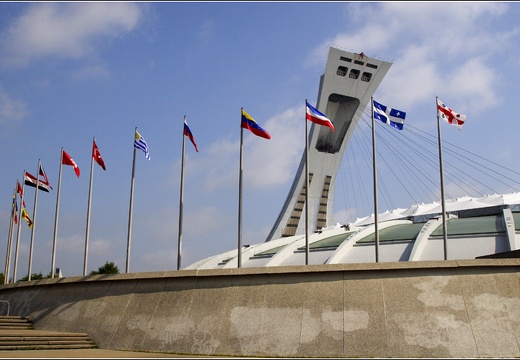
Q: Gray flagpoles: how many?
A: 12